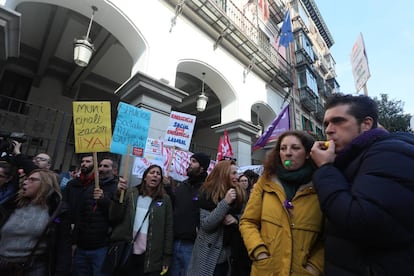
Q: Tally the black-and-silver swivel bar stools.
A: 0